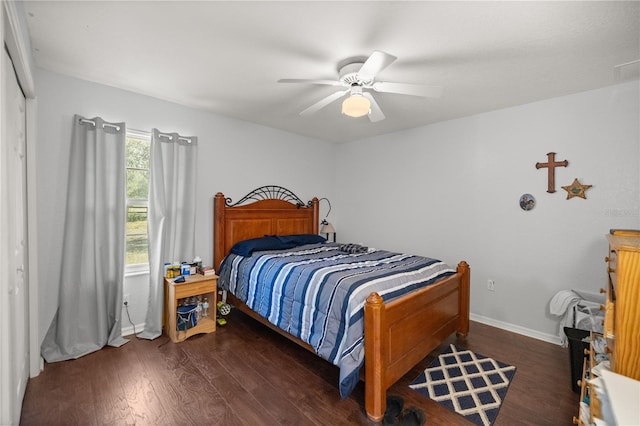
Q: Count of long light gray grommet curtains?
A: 2